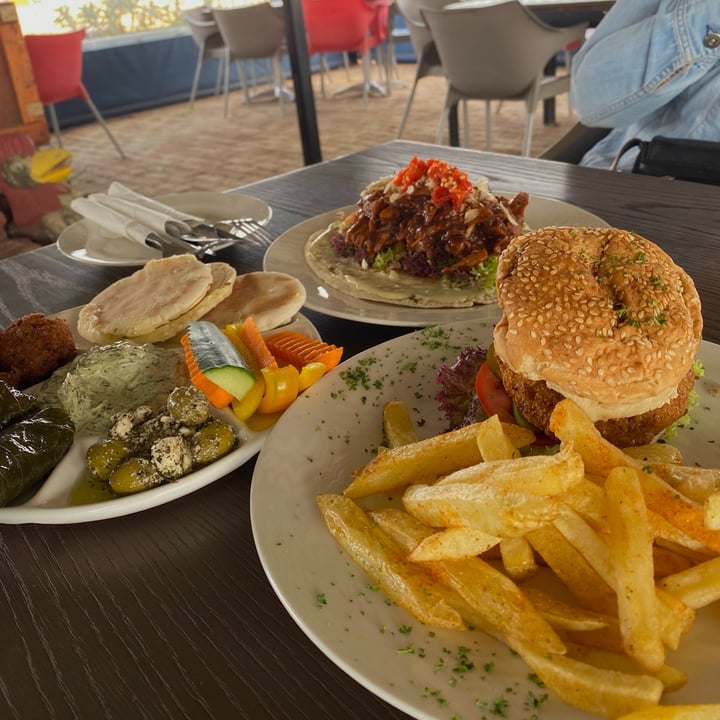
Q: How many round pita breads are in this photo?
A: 3